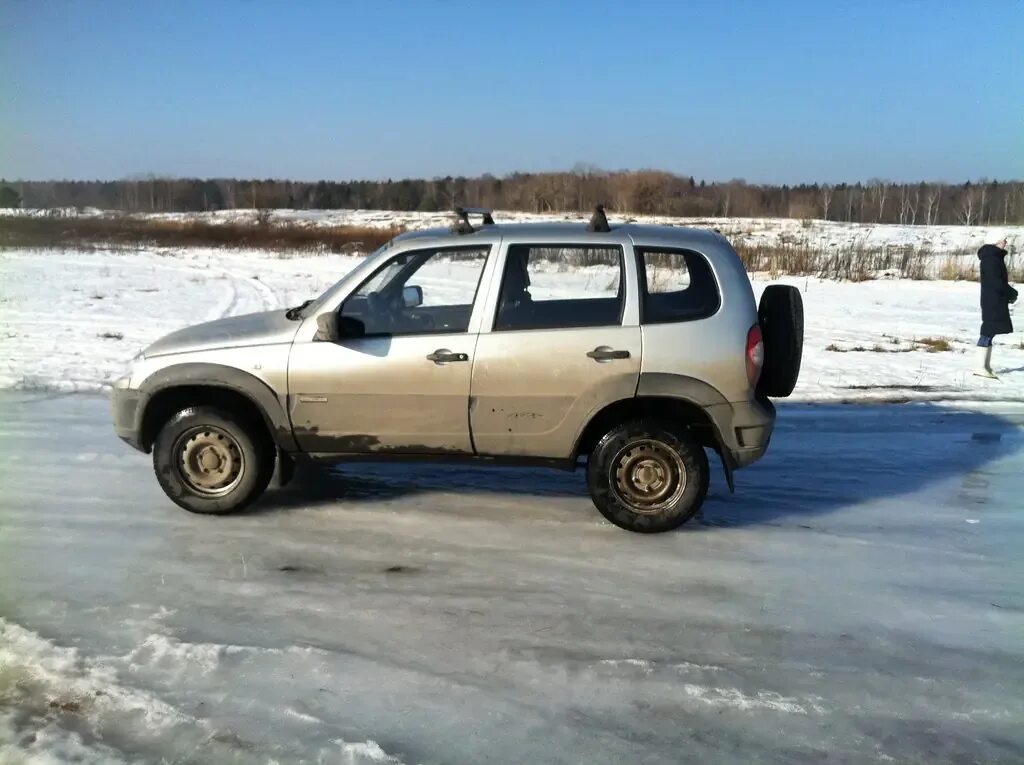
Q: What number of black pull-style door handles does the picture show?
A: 2